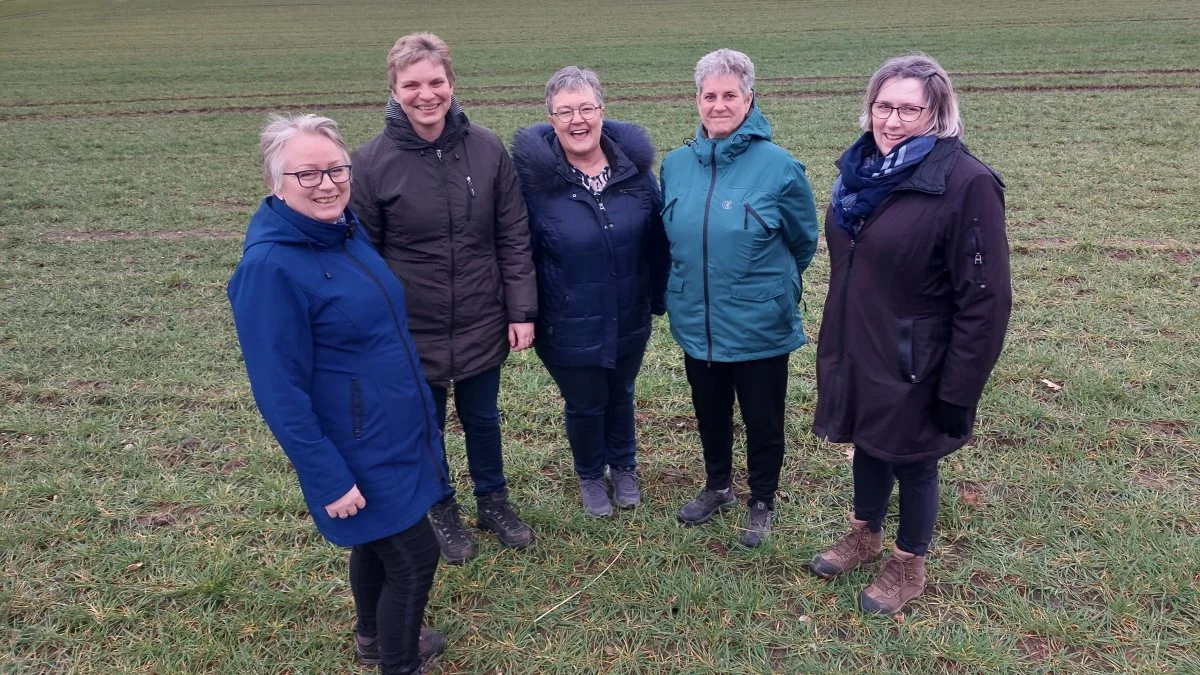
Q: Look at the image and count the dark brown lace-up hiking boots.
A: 2